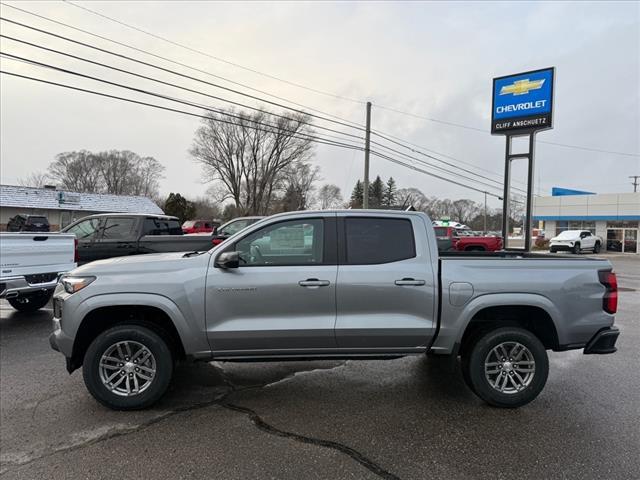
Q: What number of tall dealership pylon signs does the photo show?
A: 1